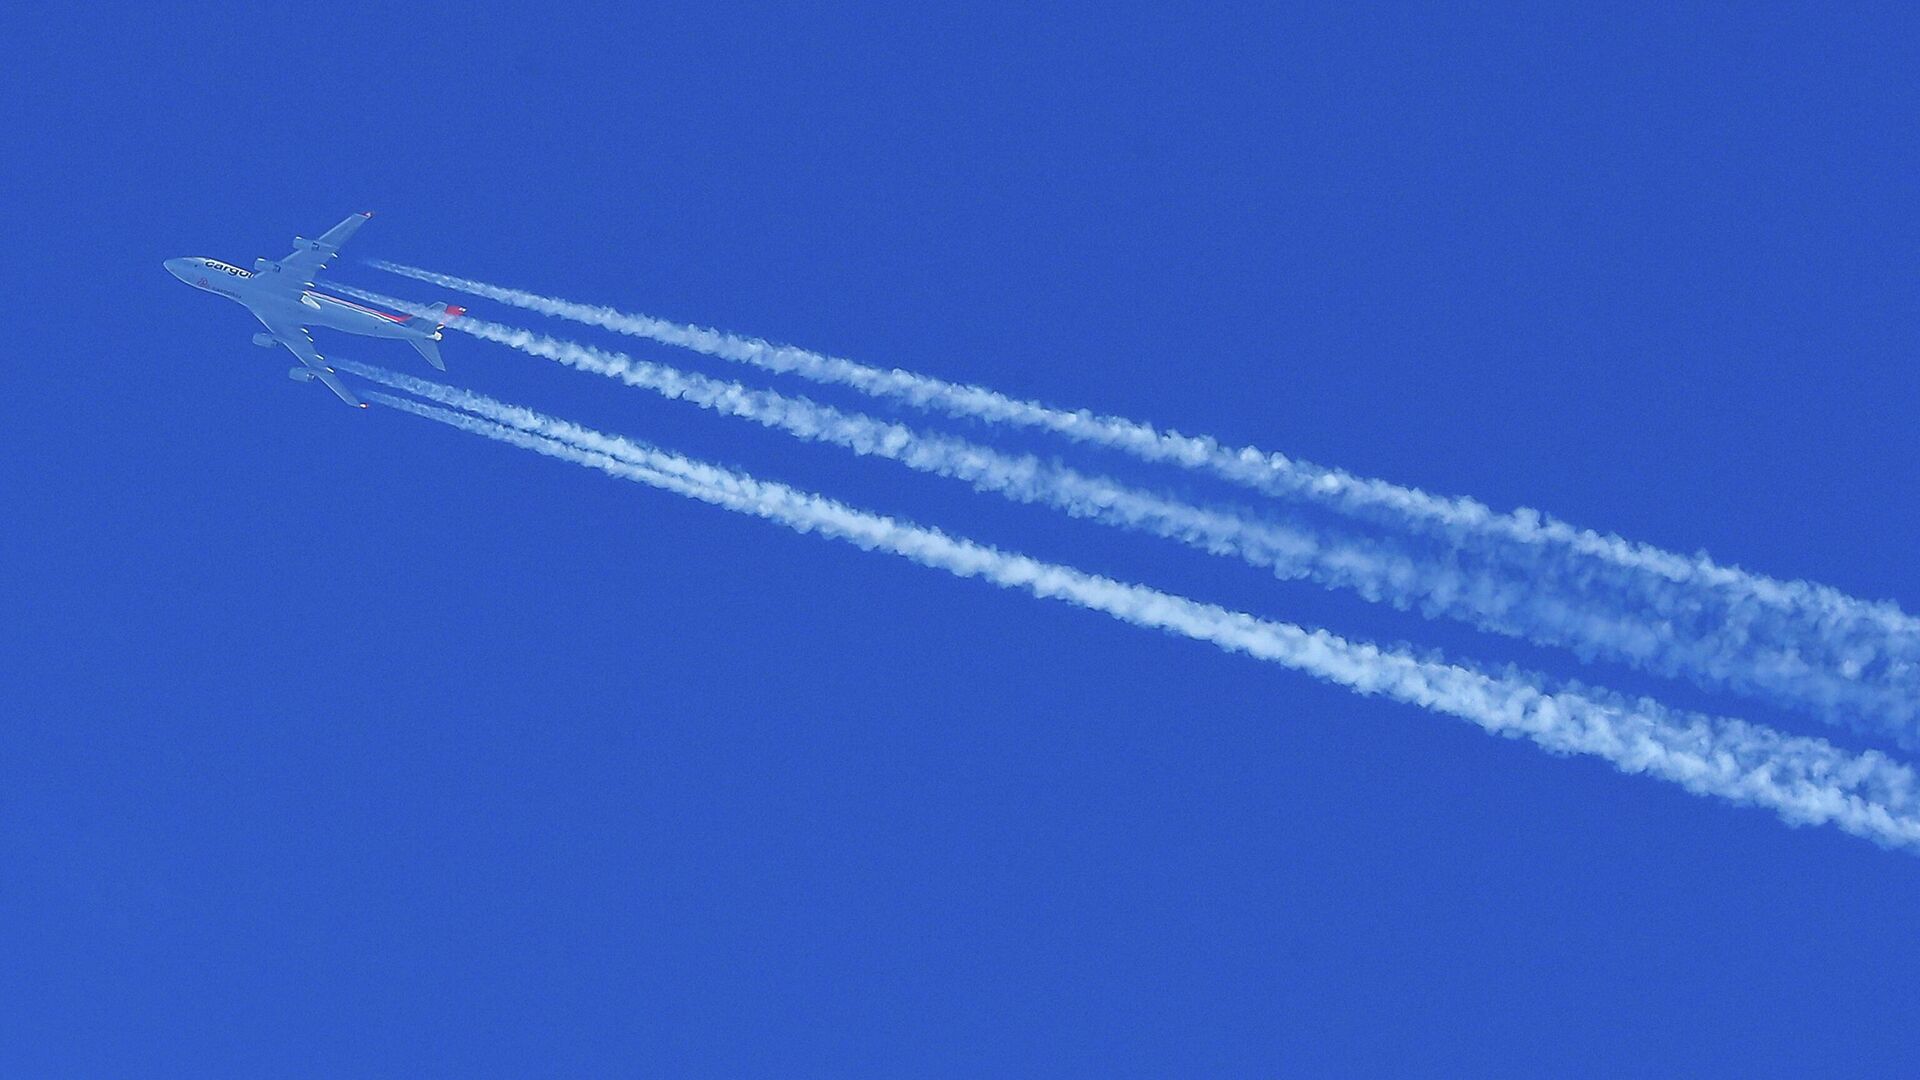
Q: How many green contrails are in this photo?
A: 0